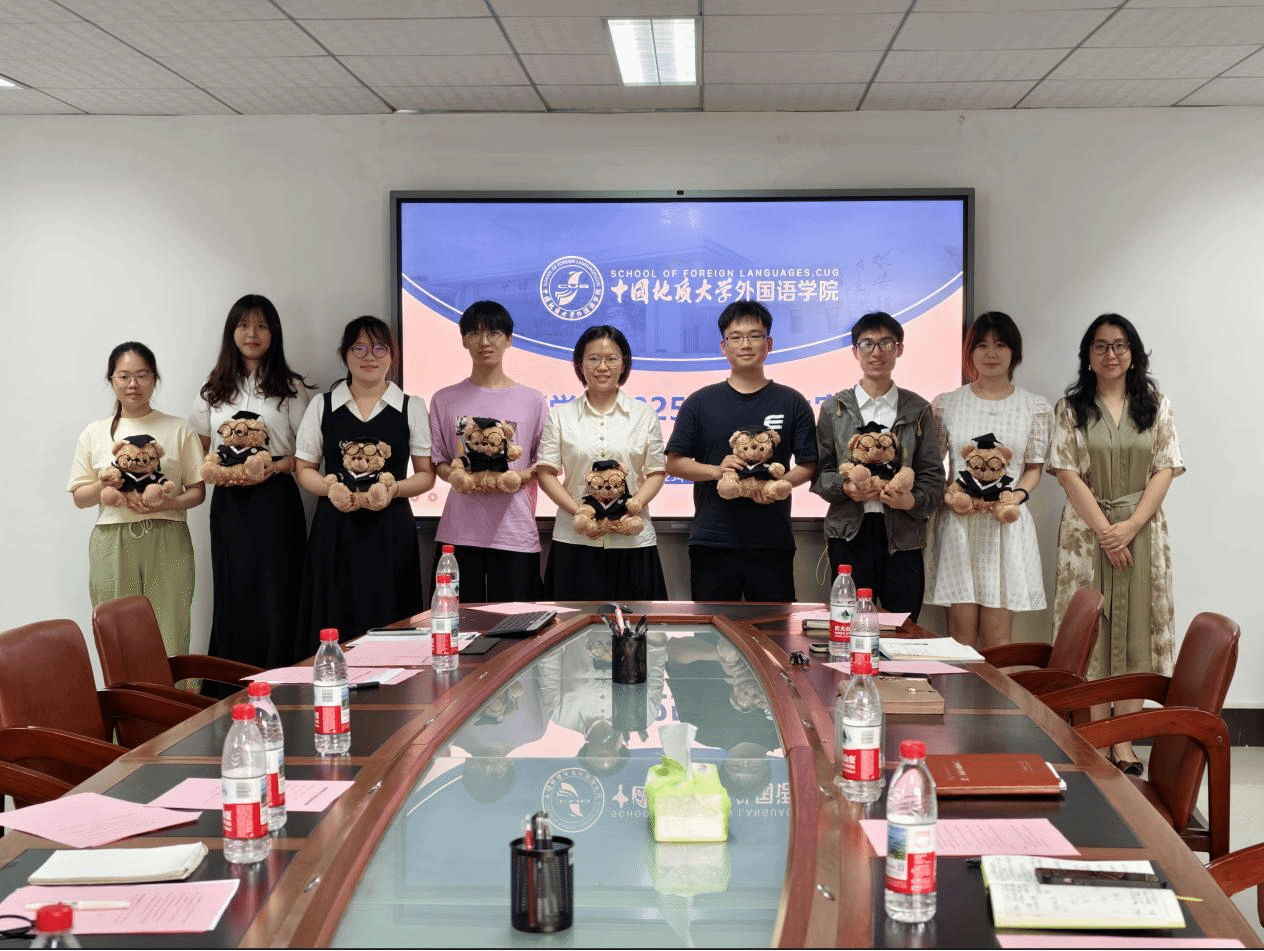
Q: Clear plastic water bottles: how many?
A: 10